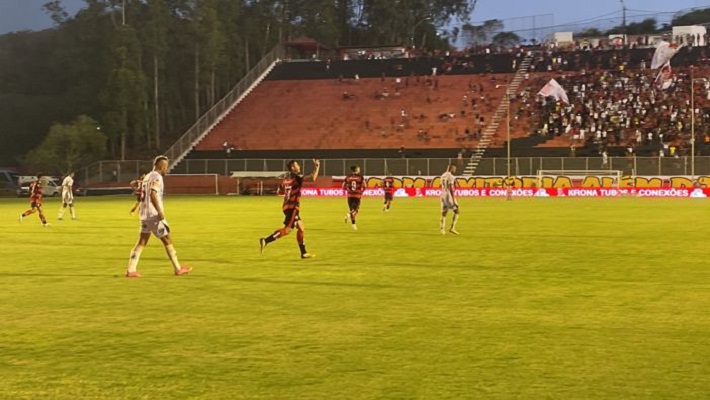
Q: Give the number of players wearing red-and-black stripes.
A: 5